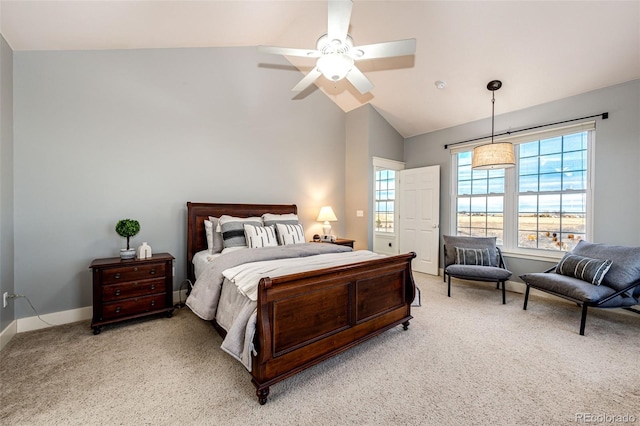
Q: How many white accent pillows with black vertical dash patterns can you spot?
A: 2